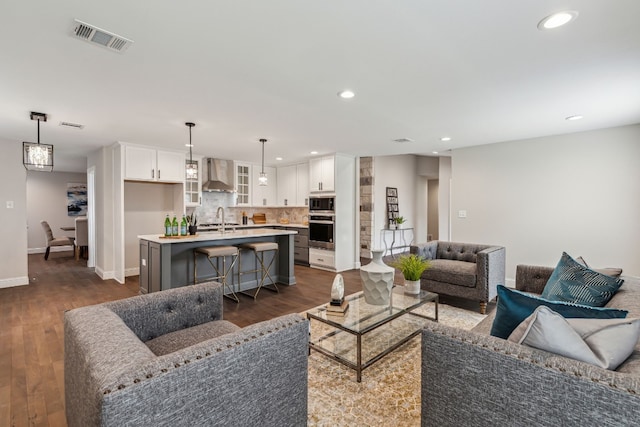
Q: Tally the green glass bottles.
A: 3